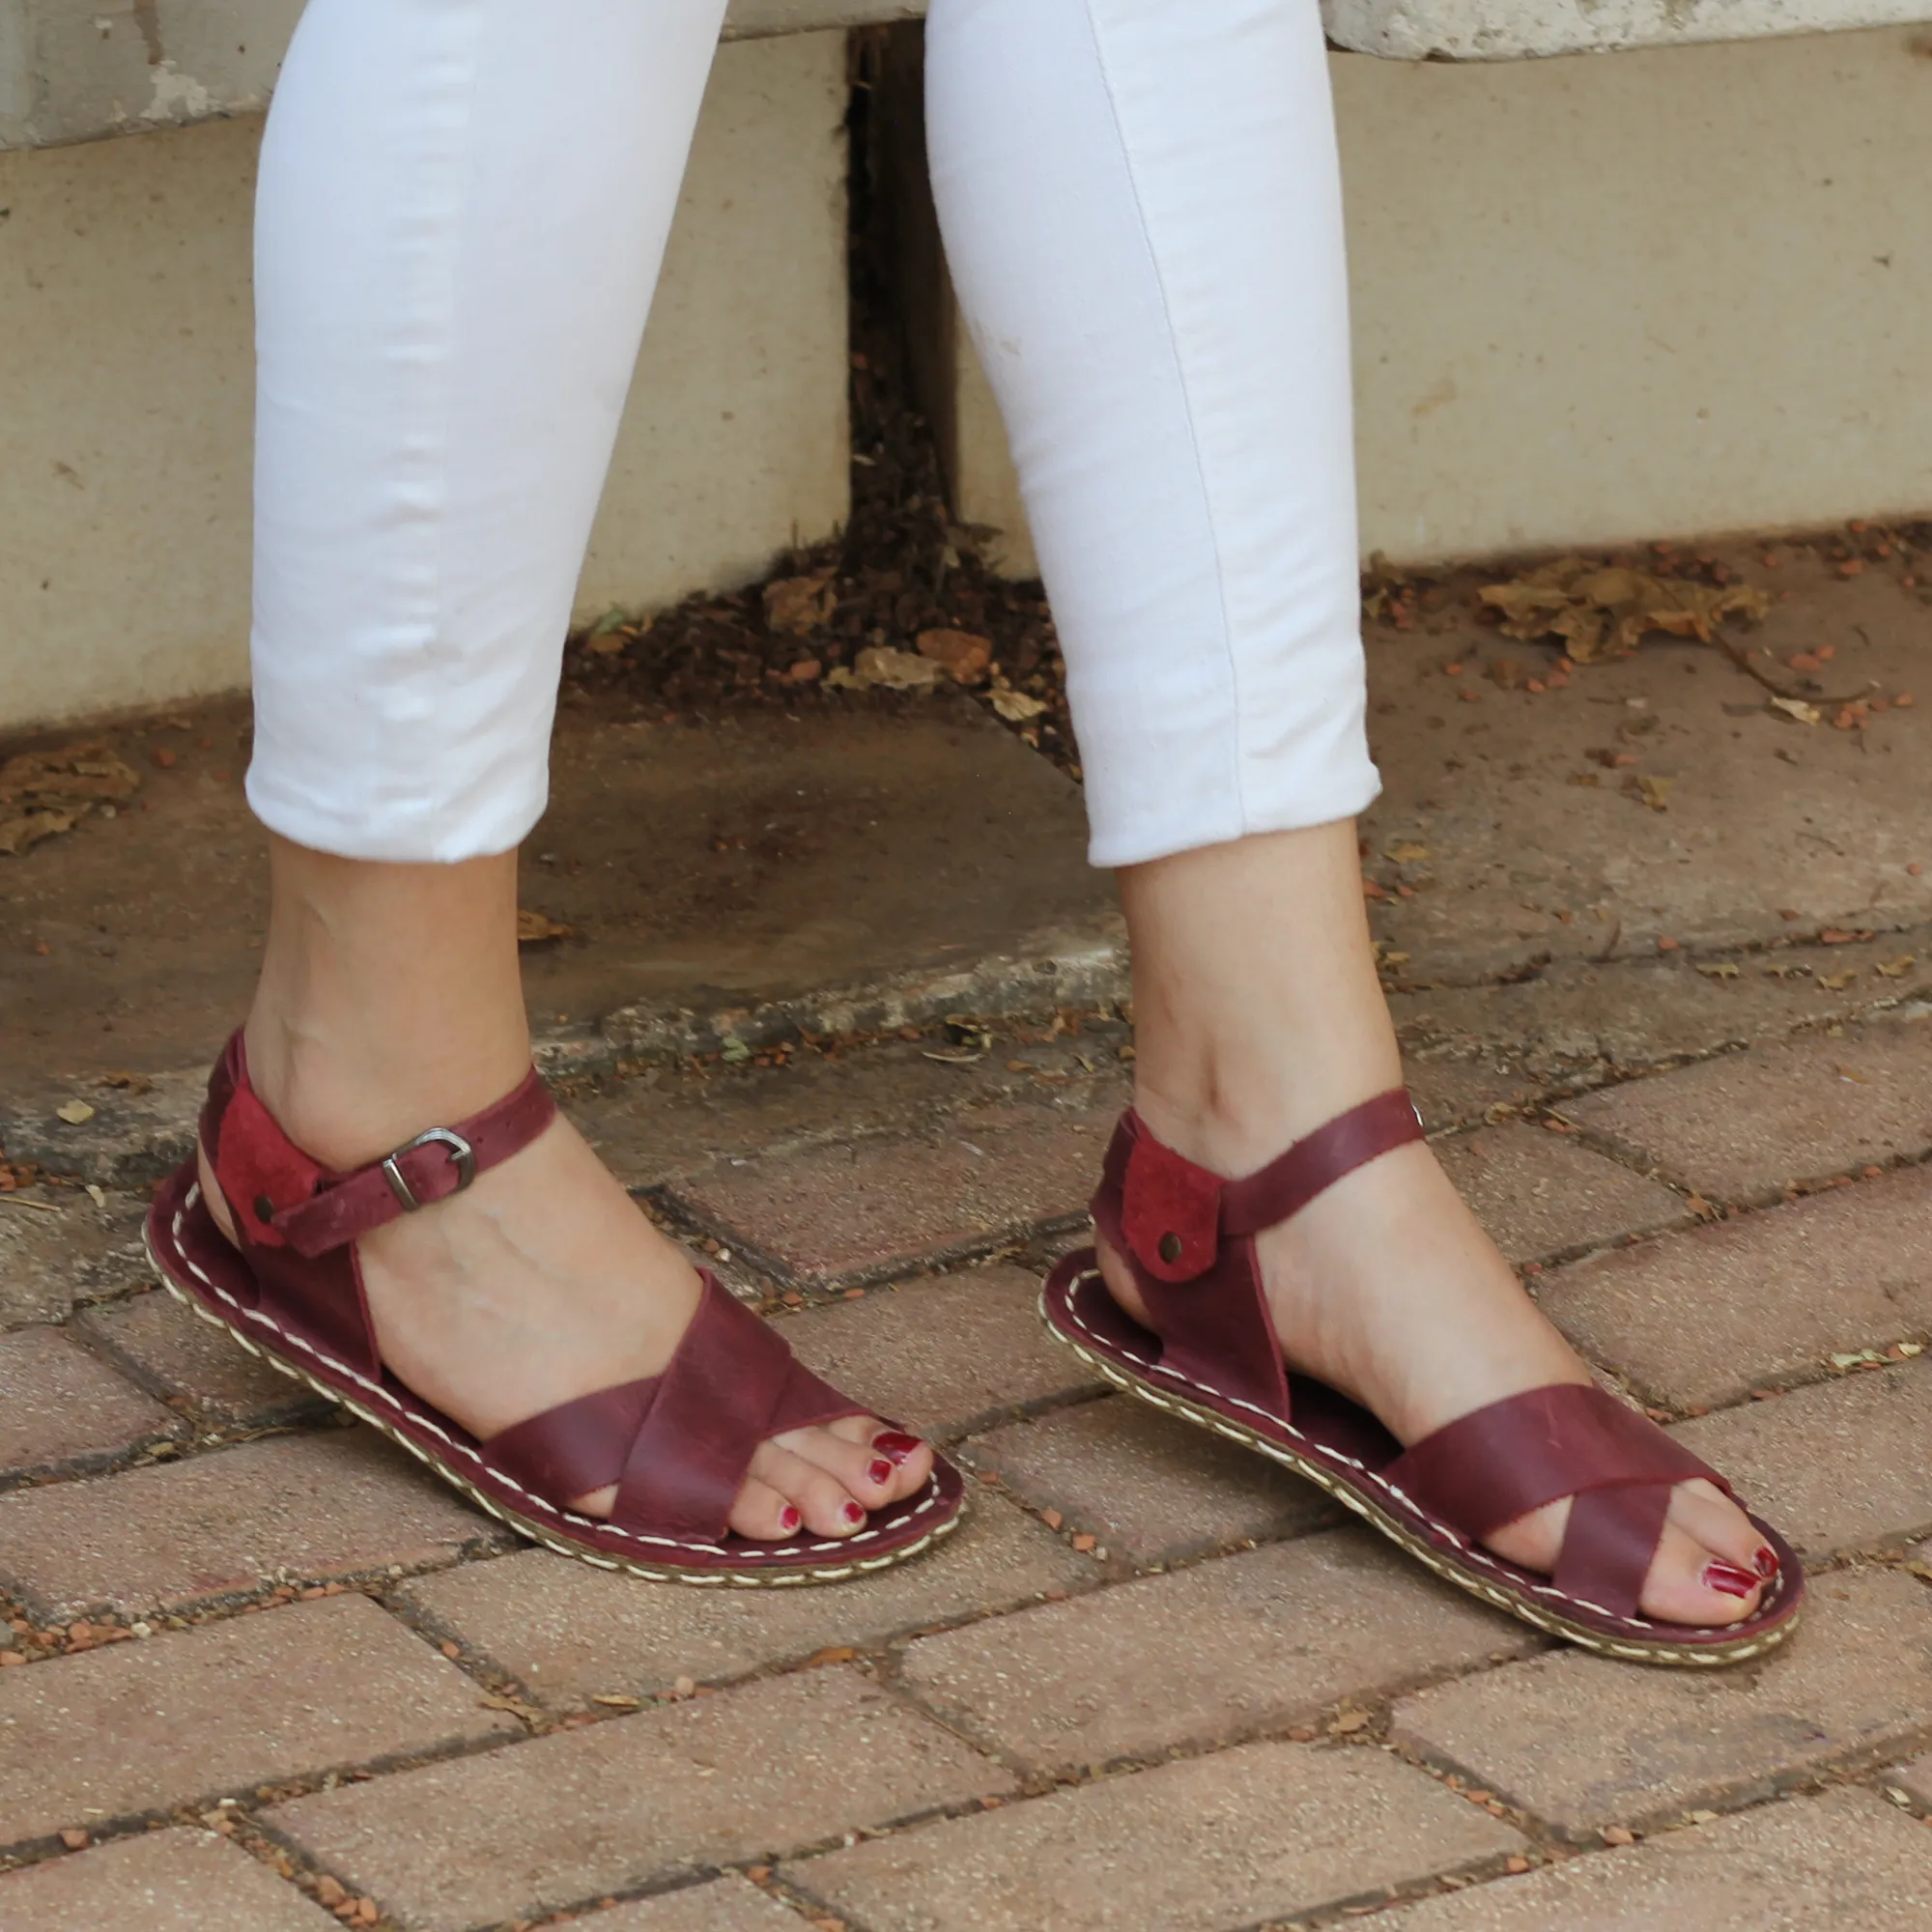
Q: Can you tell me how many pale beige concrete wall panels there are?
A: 2